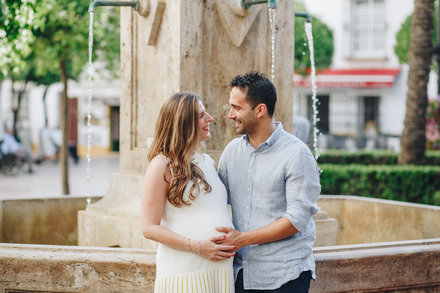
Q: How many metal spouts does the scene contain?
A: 3